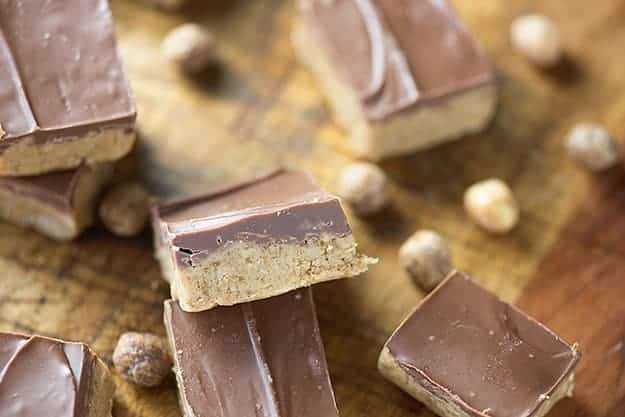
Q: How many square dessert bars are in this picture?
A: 7